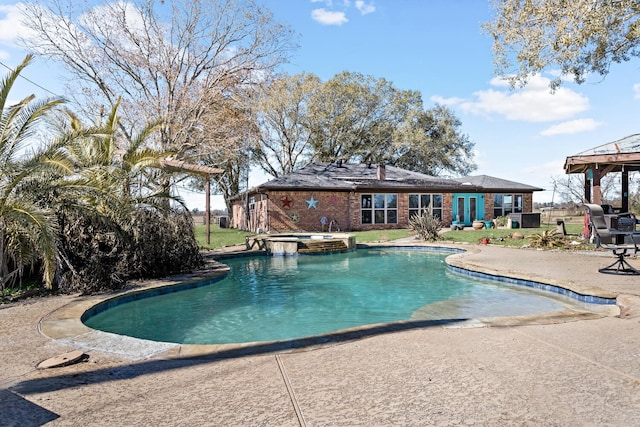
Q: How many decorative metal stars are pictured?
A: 4